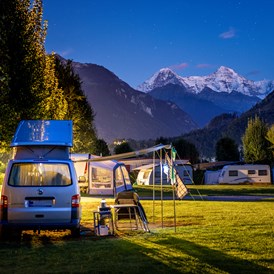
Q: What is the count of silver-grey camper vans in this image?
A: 1